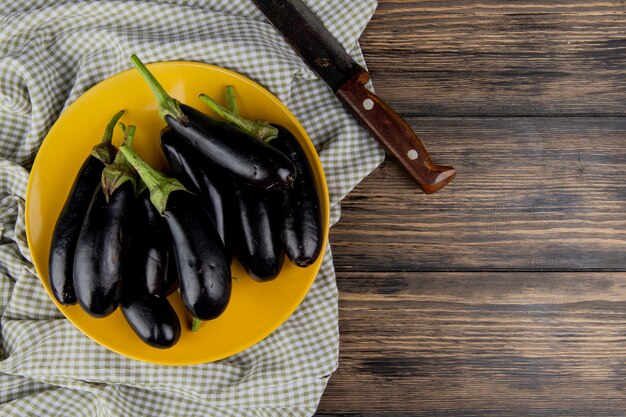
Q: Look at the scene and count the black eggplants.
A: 9